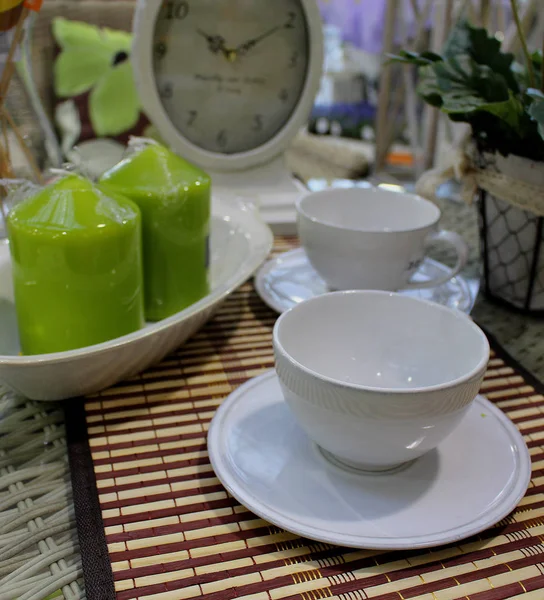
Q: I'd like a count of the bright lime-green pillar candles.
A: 2